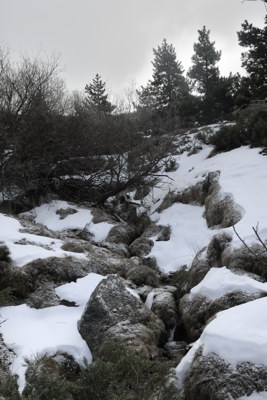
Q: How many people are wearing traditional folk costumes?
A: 0